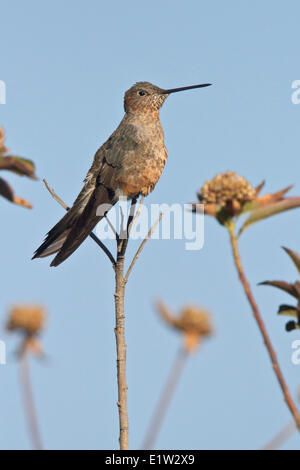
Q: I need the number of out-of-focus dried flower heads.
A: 2